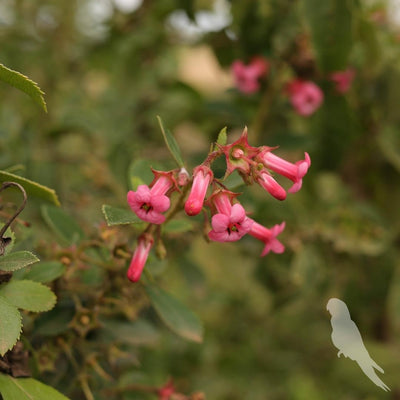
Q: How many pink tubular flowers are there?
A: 7